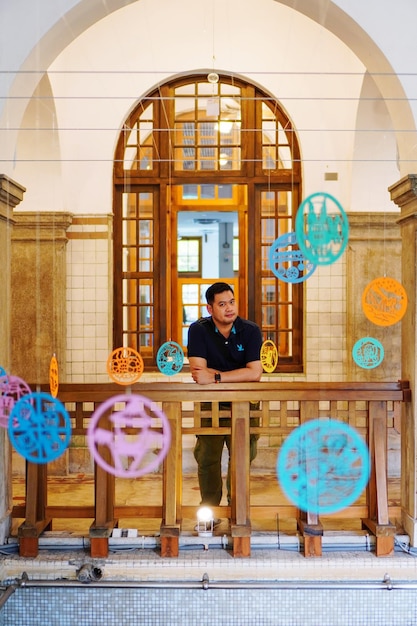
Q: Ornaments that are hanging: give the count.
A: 13